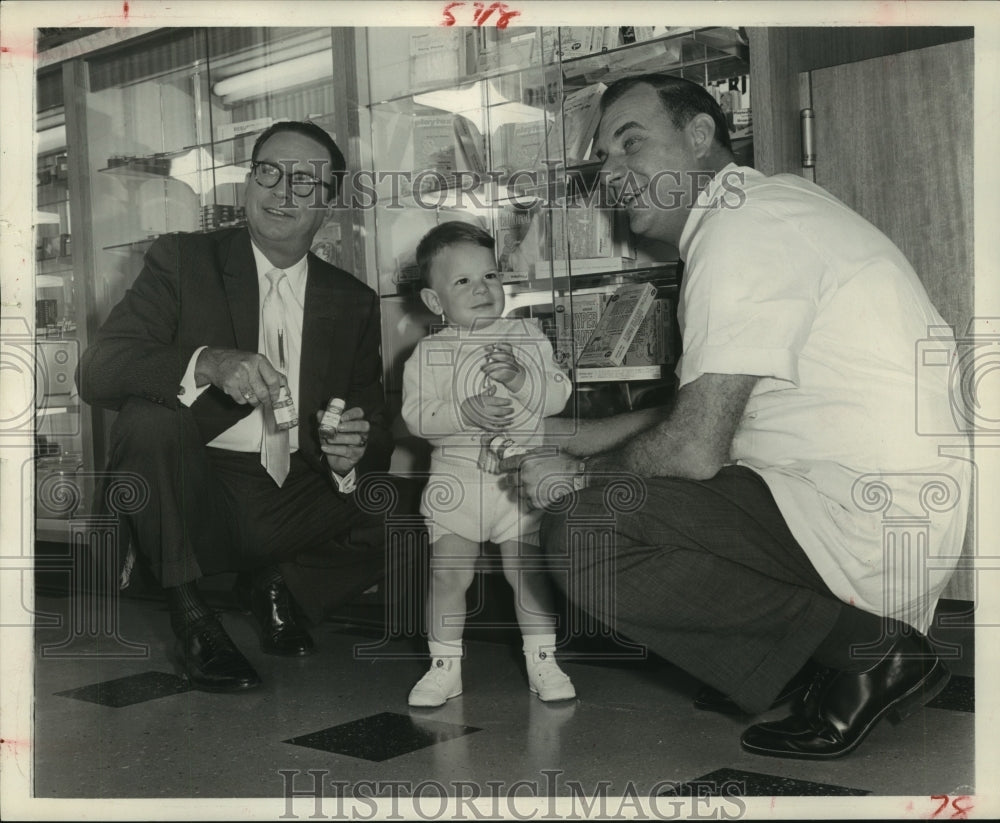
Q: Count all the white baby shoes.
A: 2